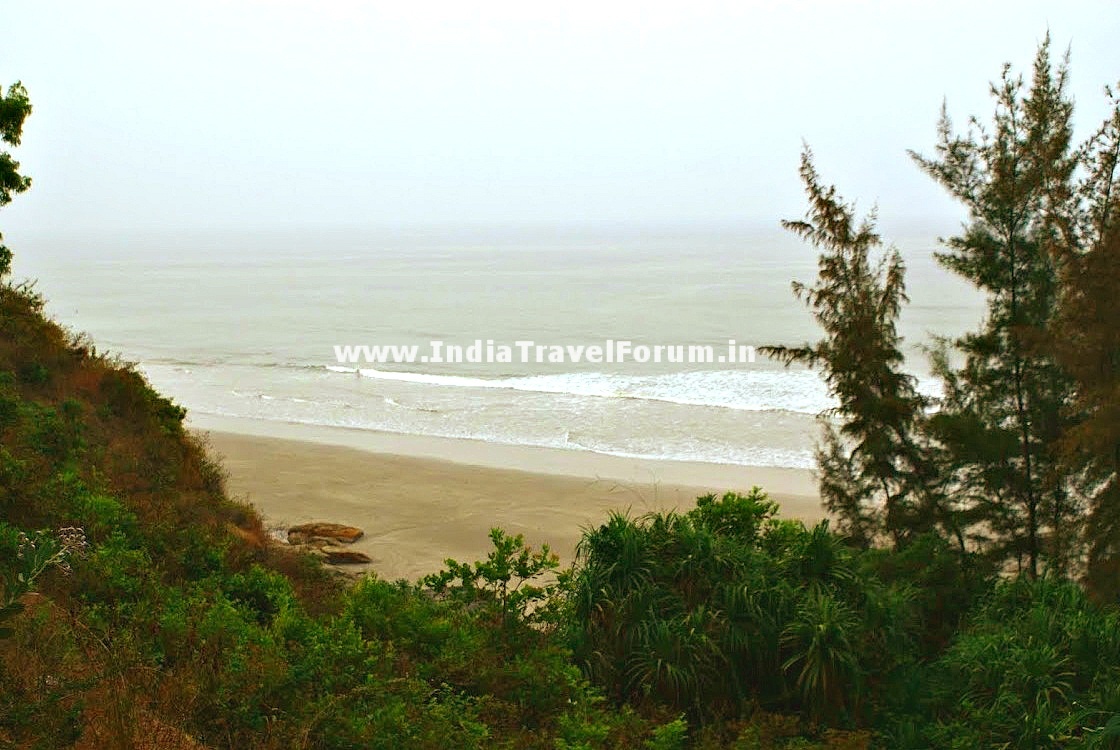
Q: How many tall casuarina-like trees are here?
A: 3